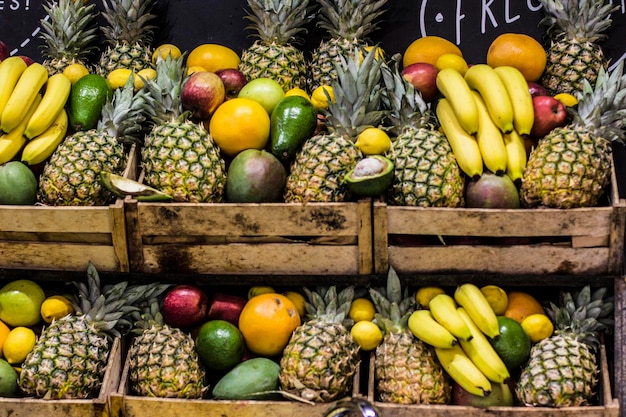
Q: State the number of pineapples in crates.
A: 15